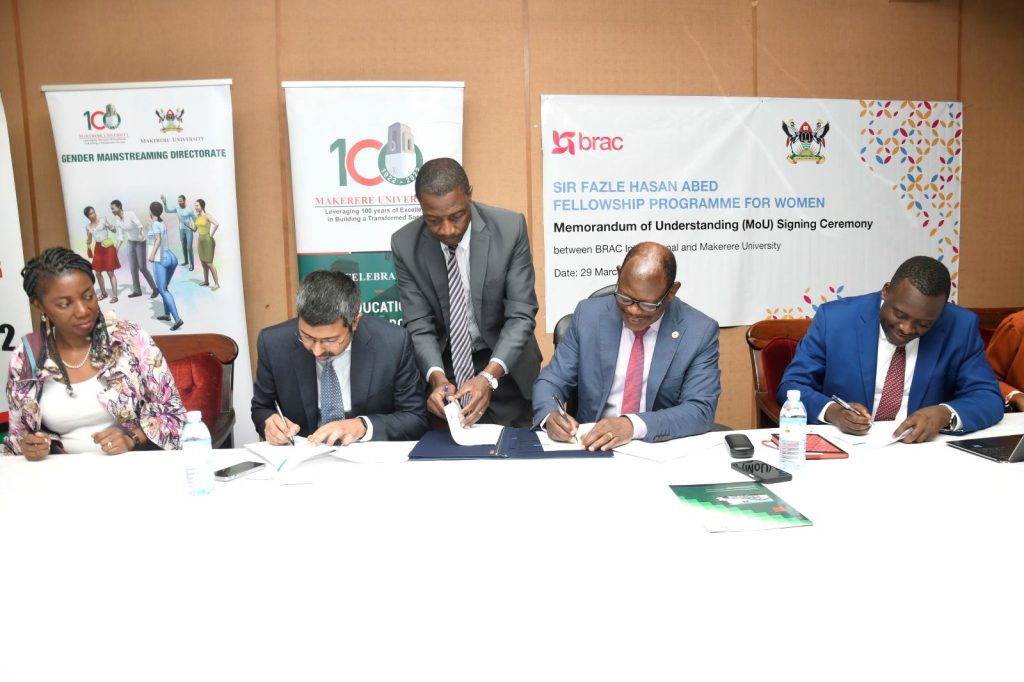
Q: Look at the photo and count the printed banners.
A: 4